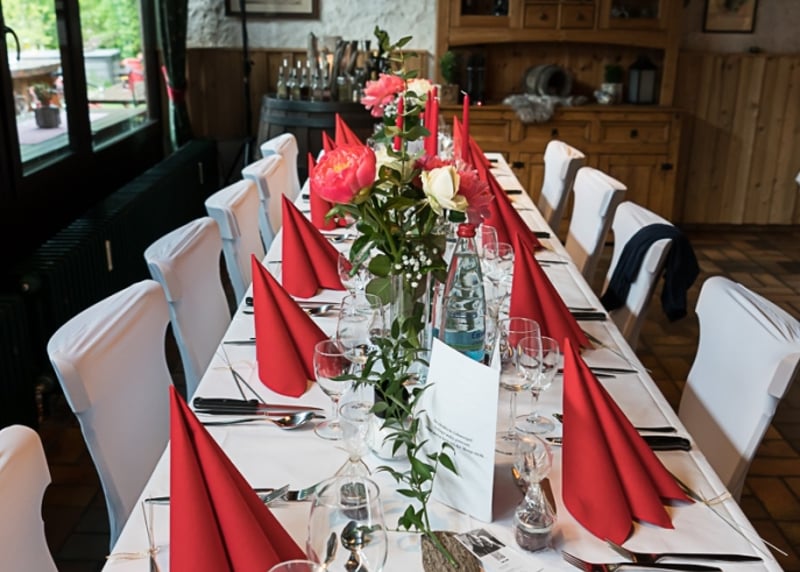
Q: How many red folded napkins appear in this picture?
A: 11